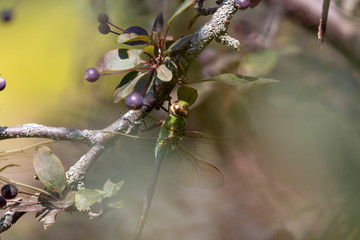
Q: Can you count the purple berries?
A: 9